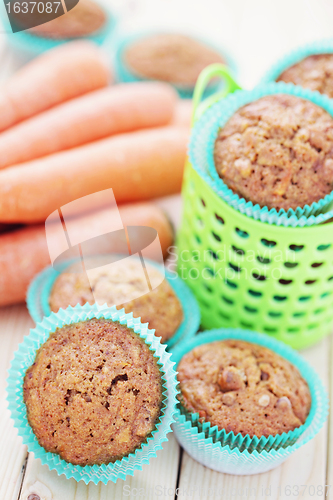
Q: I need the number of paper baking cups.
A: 7